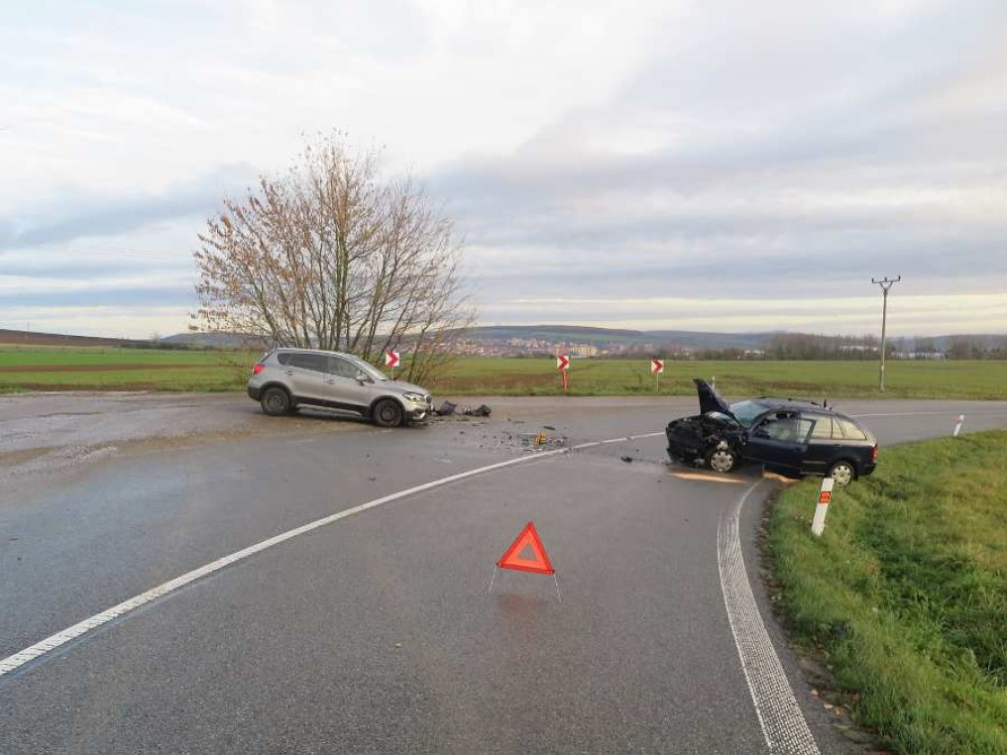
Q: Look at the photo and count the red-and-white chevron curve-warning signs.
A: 3